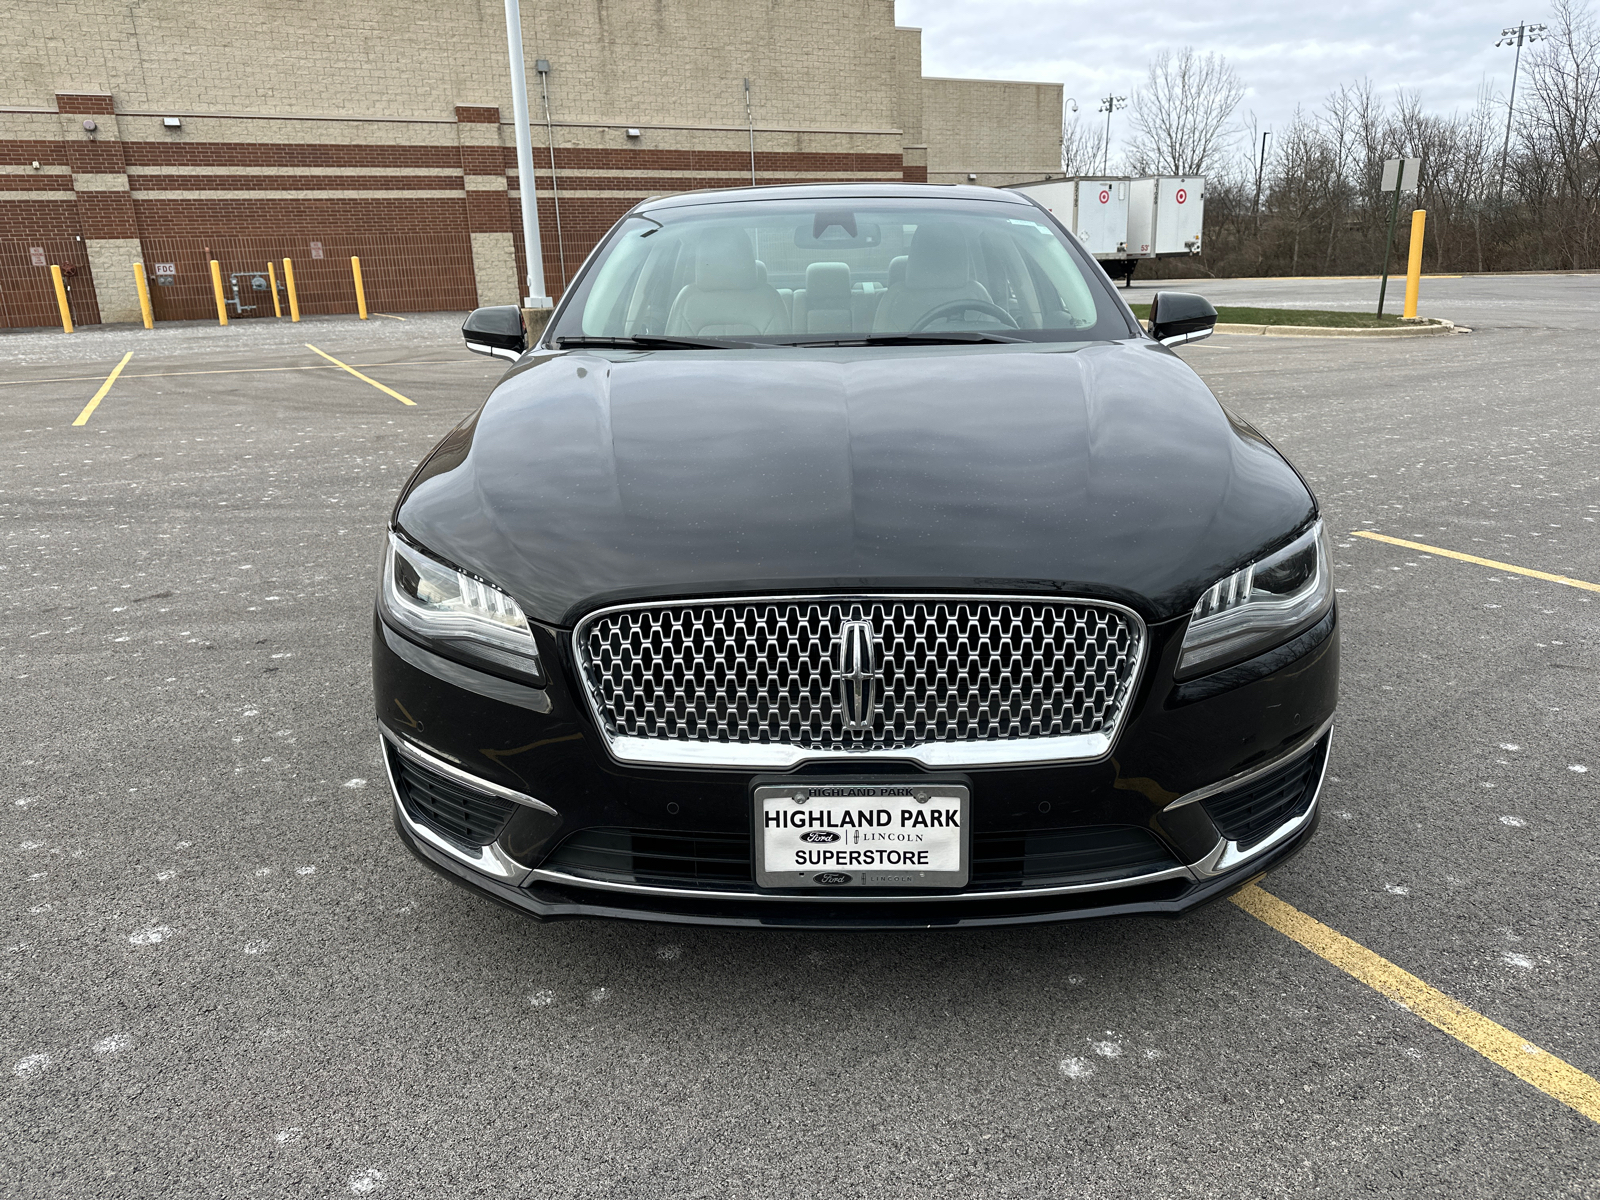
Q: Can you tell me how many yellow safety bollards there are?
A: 7